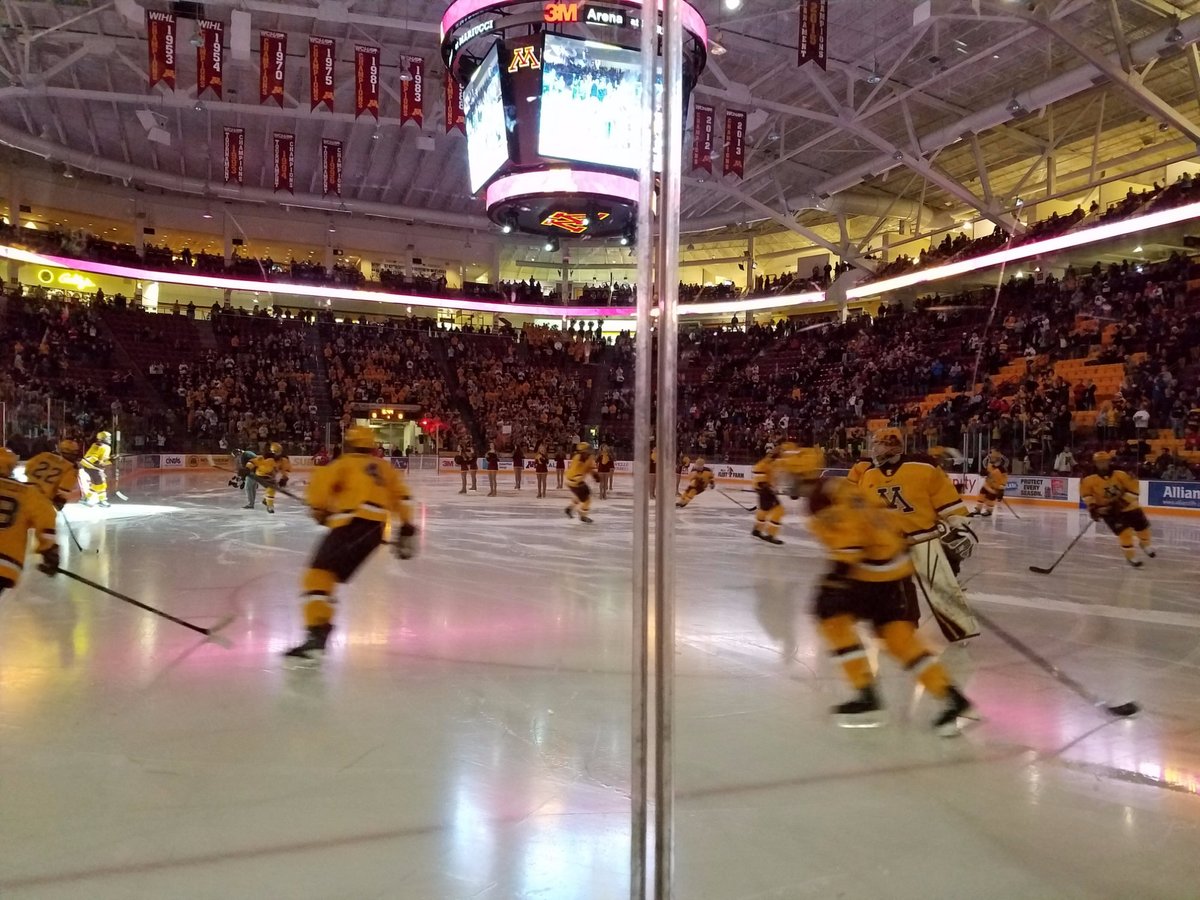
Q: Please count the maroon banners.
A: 13